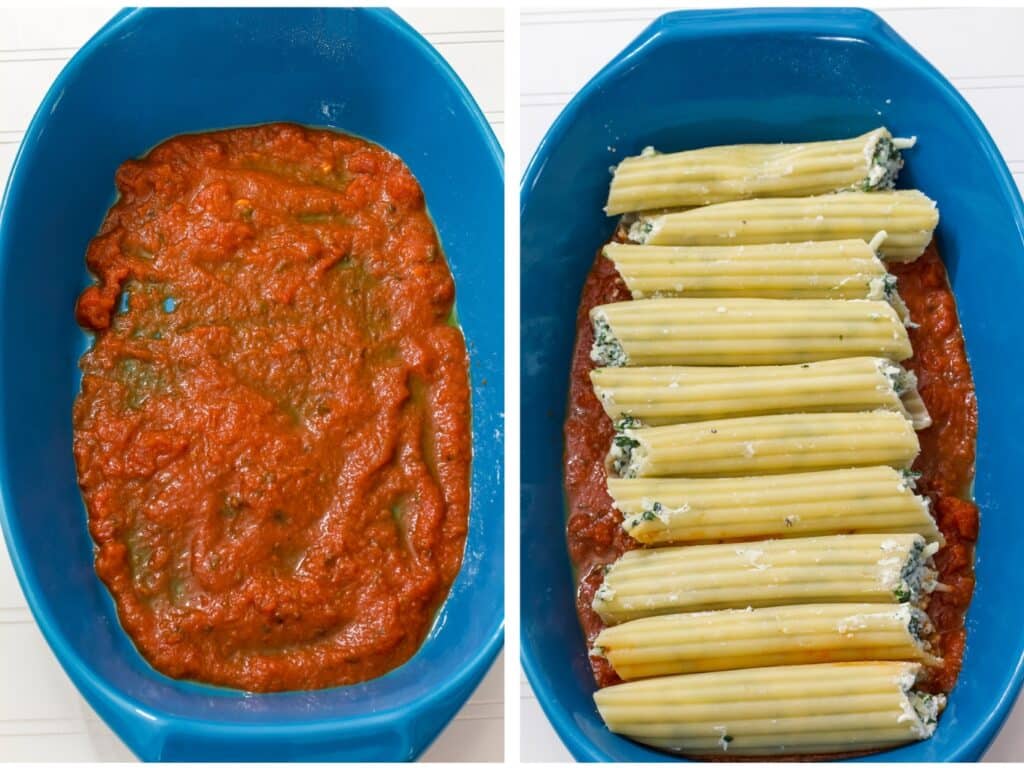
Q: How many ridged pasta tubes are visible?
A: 10